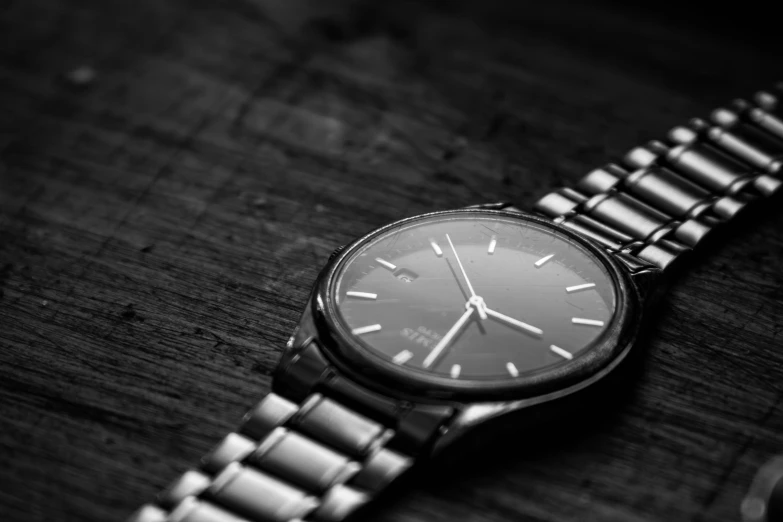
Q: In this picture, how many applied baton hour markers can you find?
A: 12